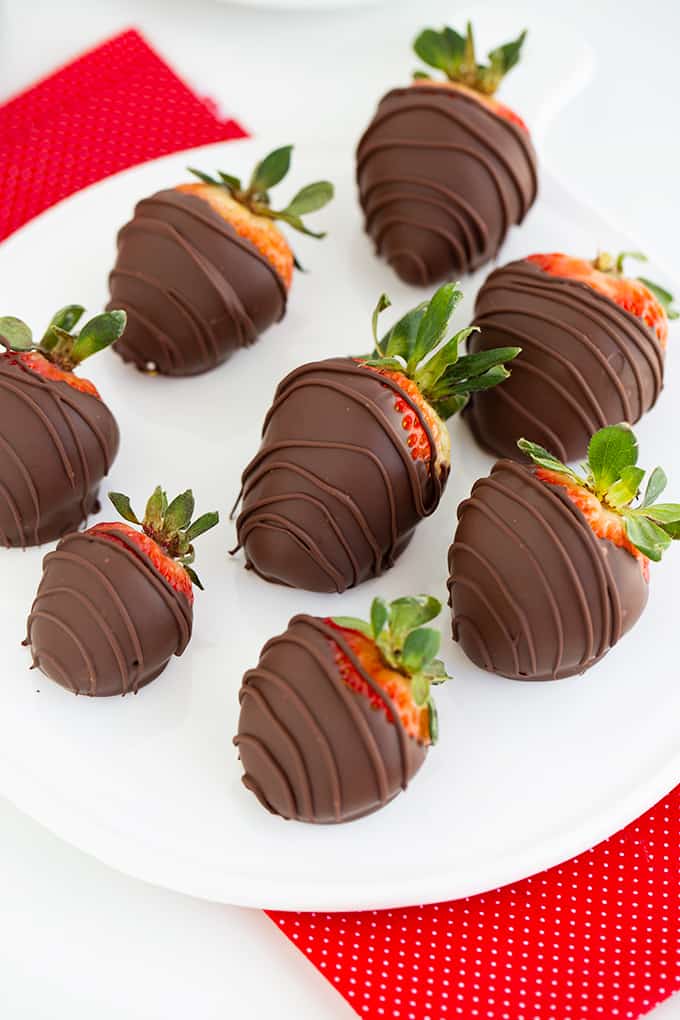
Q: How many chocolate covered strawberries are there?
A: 8